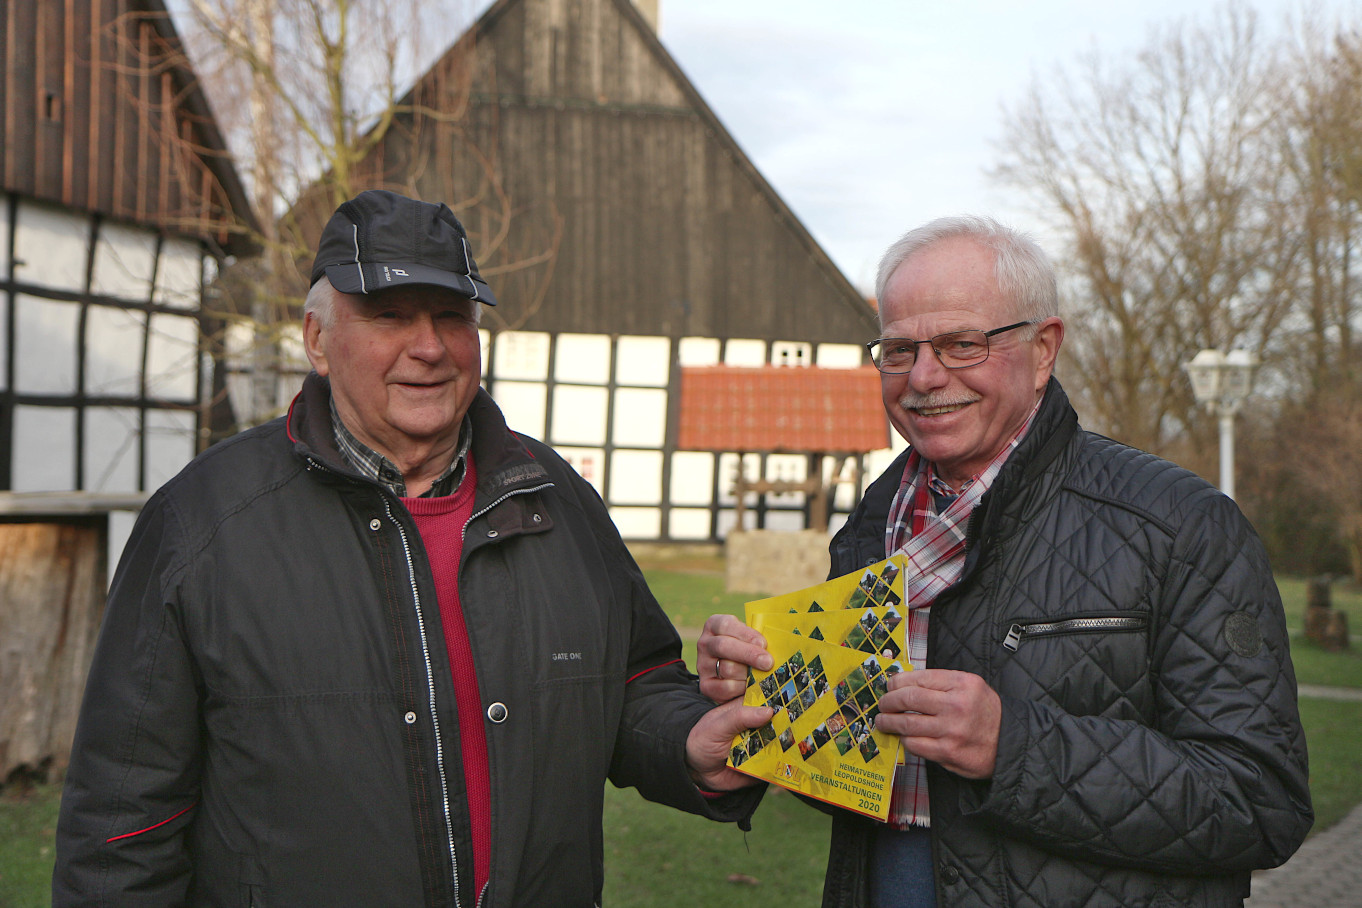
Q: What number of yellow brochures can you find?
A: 3